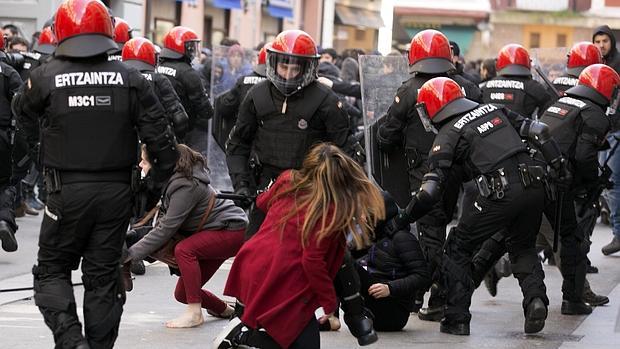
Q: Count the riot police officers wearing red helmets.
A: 13